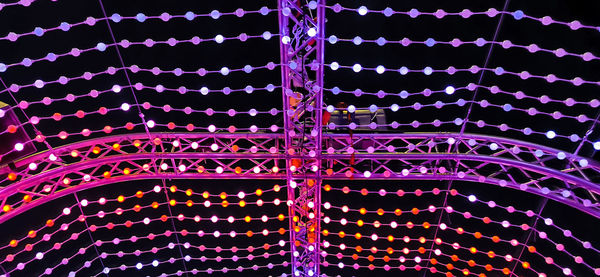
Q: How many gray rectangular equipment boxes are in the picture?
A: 1